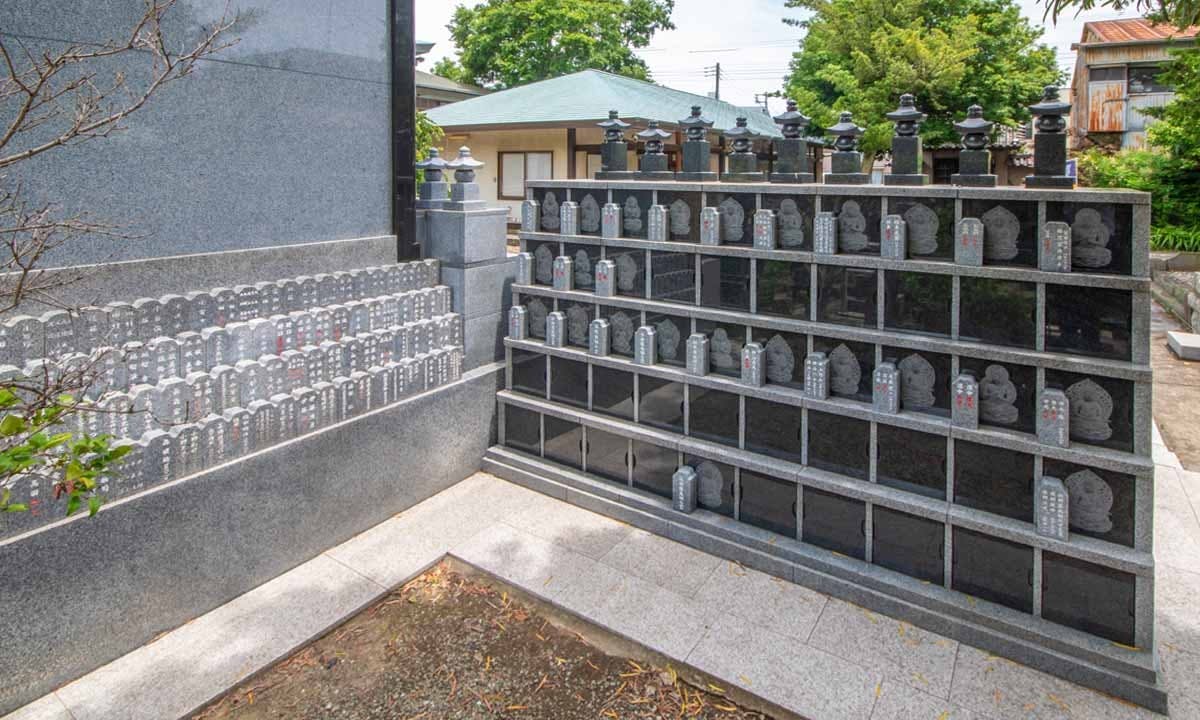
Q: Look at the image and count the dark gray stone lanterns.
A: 9